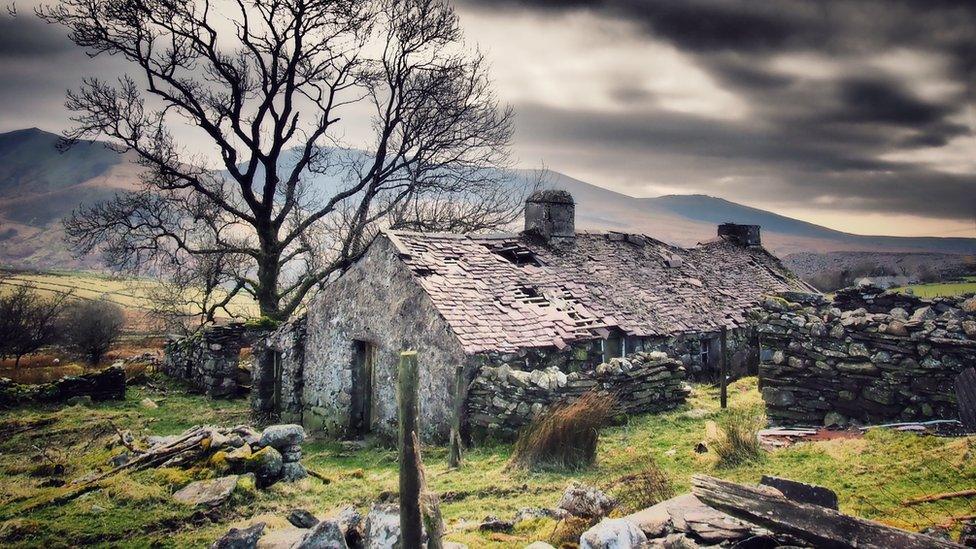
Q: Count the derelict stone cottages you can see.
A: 1